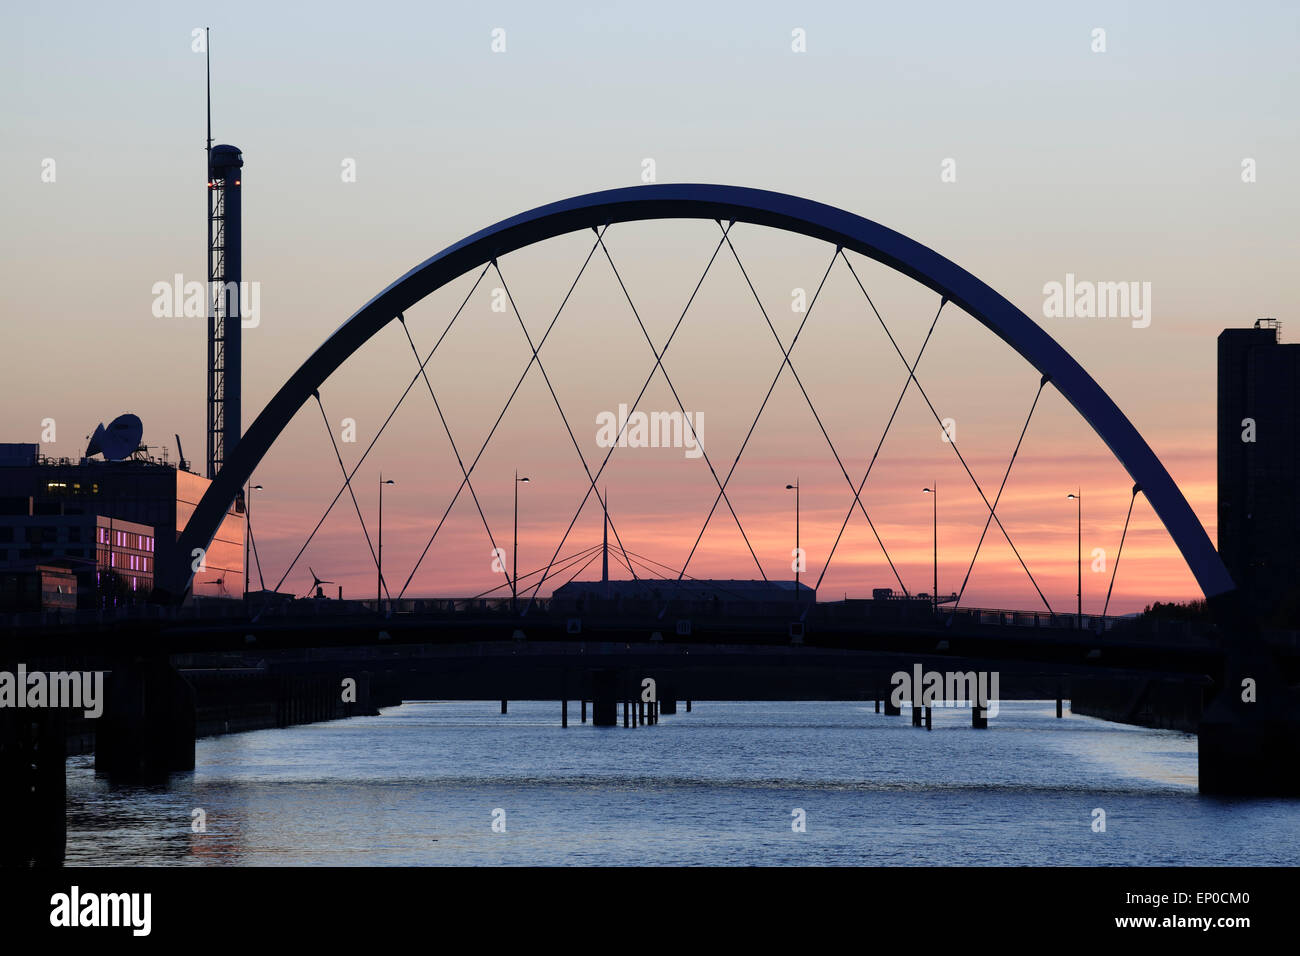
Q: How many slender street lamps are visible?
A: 6